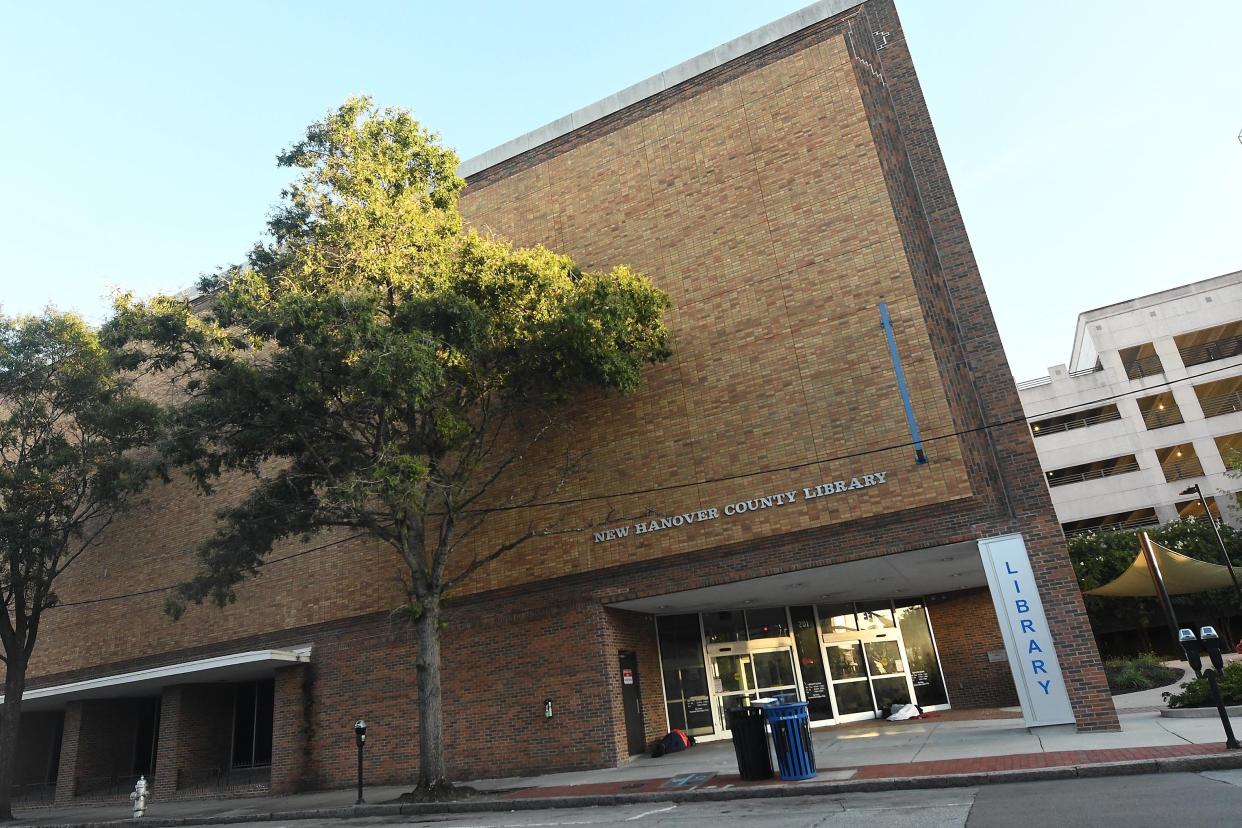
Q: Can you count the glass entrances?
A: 2